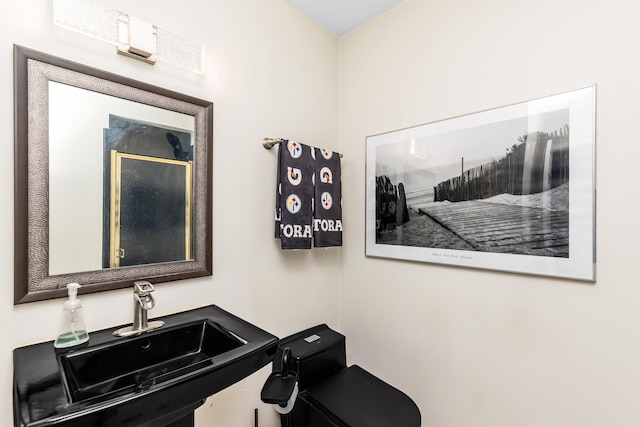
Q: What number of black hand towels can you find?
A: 2